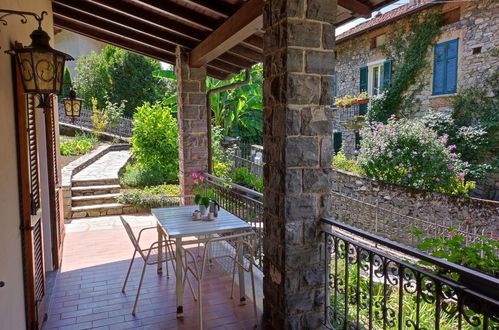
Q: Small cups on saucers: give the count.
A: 2